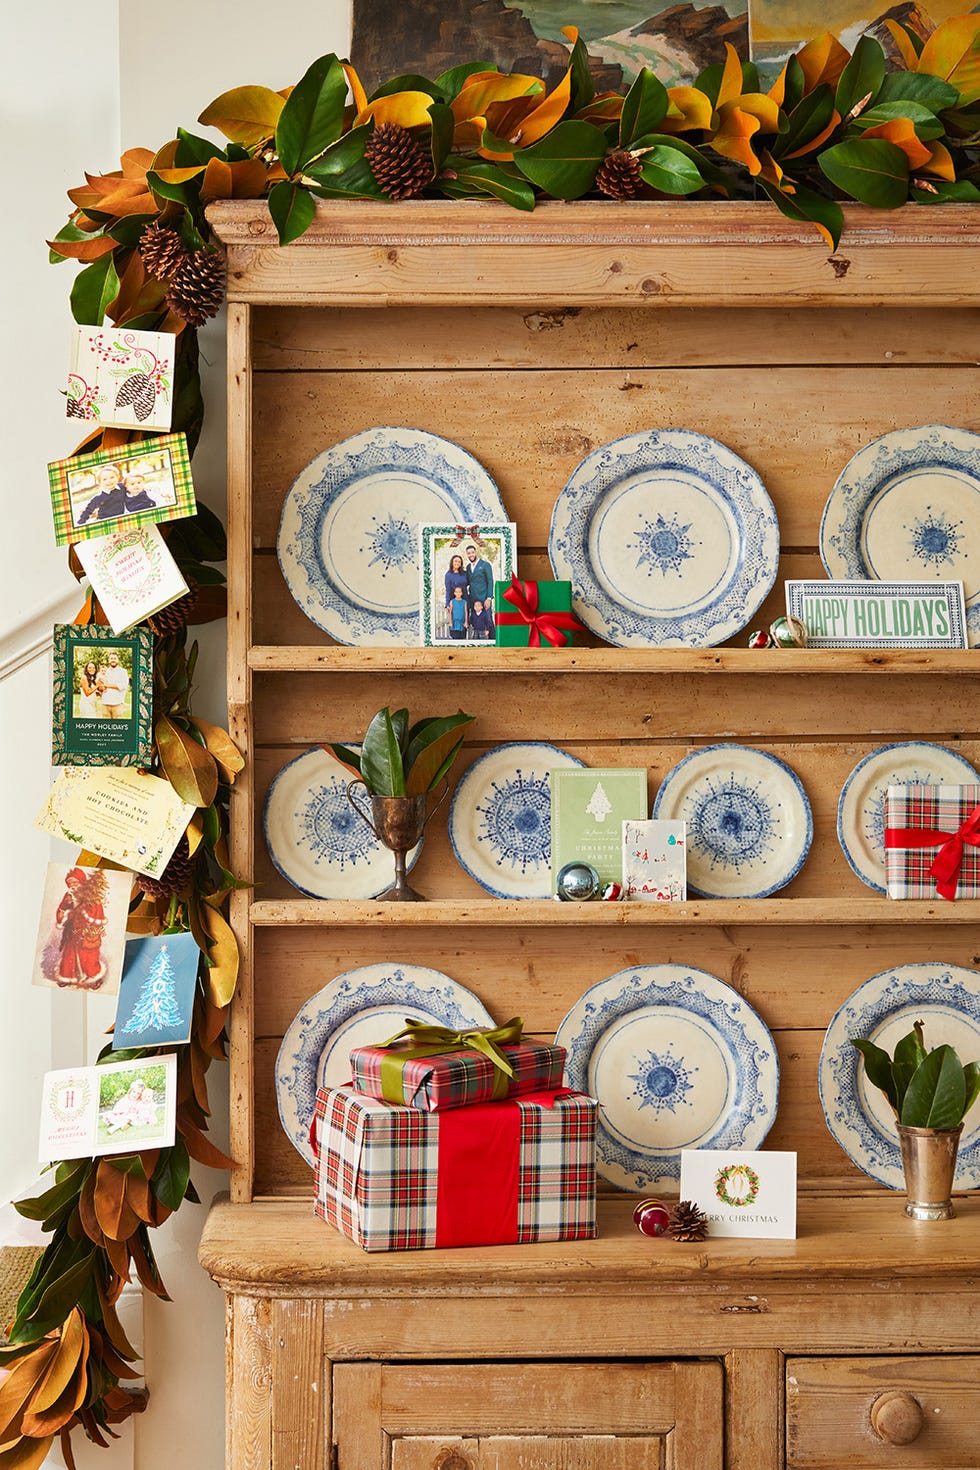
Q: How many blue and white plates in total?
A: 10